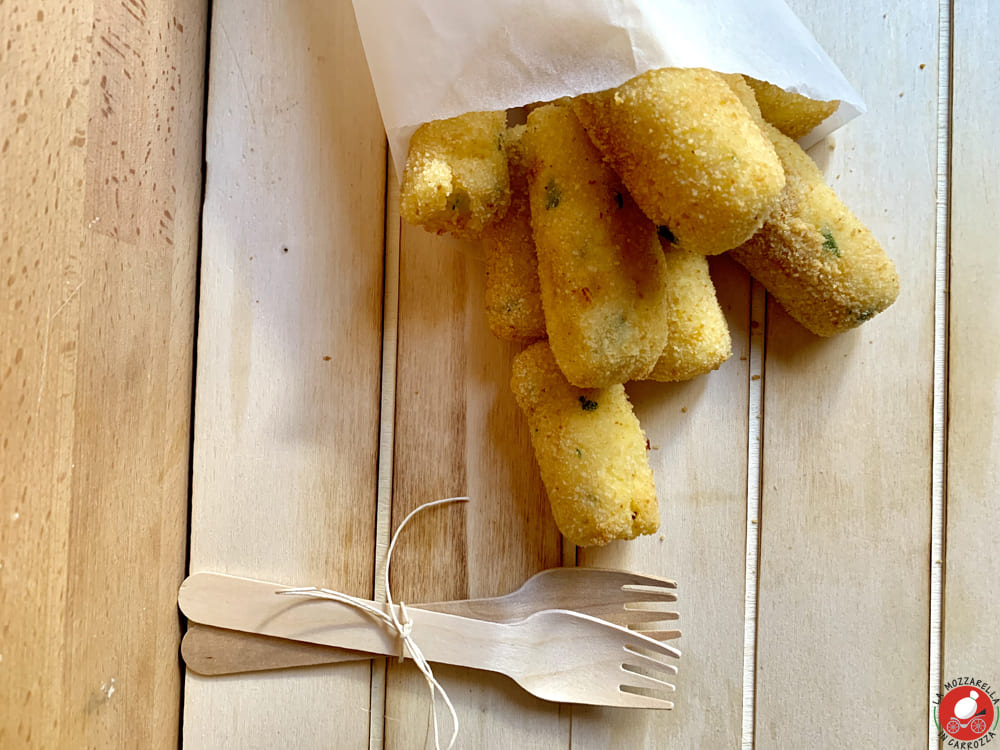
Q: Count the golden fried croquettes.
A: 8